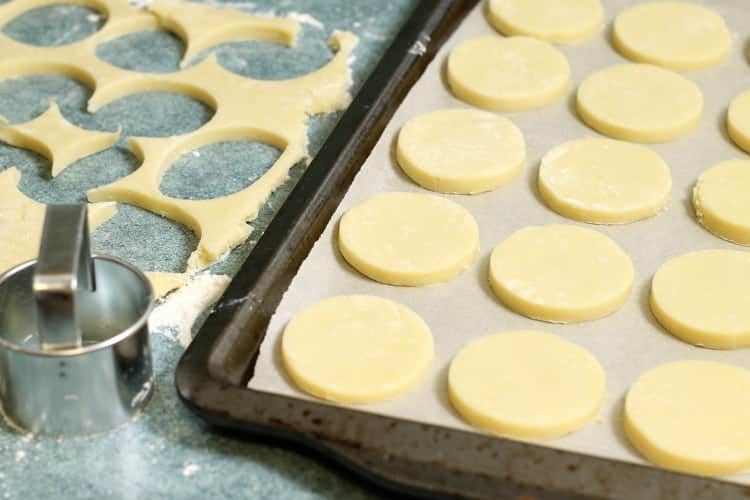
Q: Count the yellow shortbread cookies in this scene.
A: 14